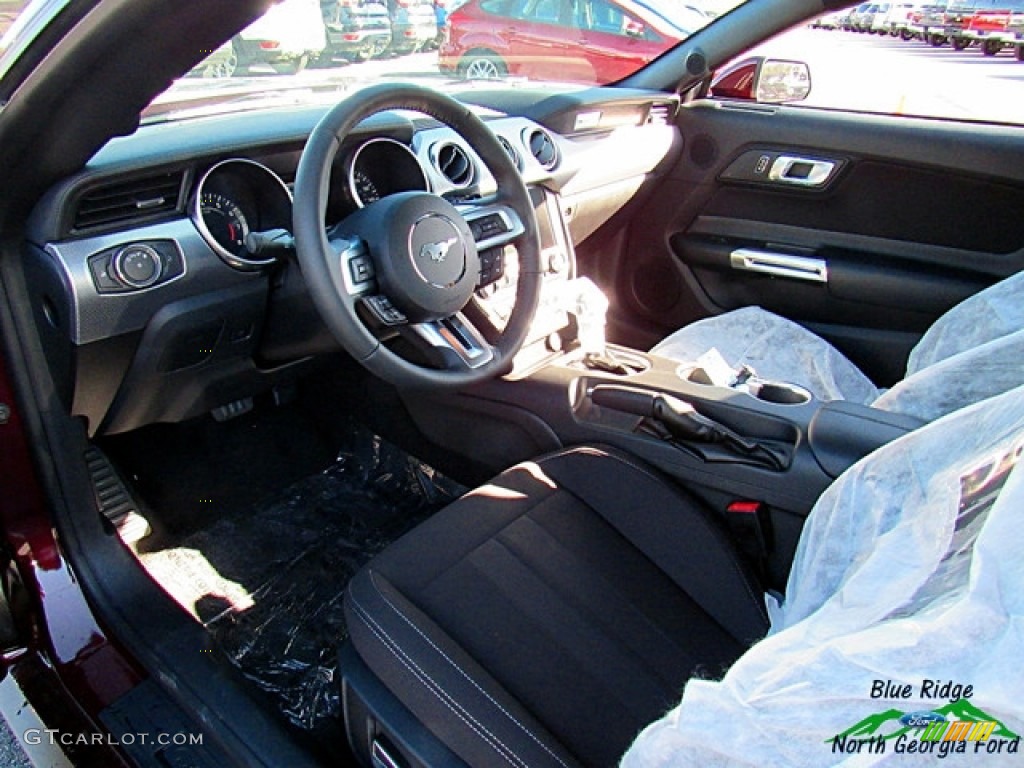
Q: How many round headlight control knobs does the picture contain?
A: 1